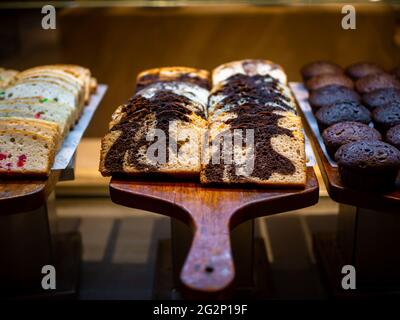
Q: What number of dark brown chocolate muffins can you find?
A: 11